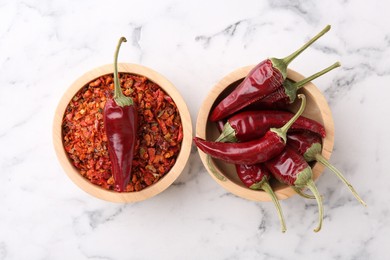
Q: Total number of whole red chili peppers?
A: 8